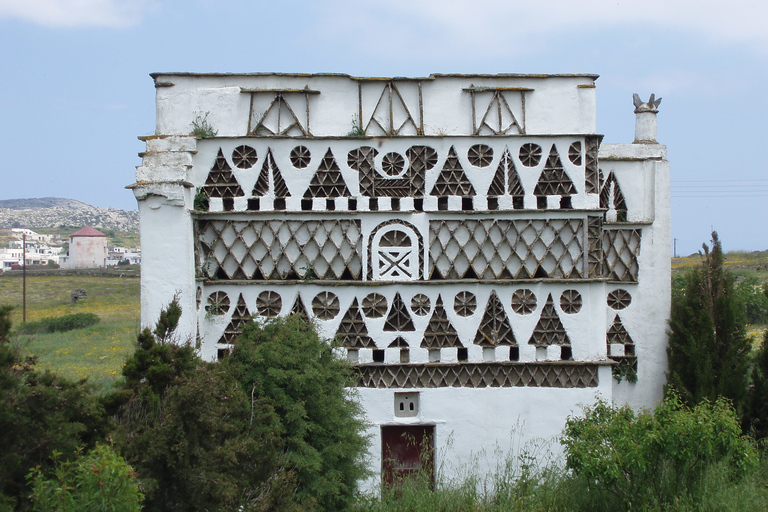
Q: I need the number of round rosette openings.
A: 15